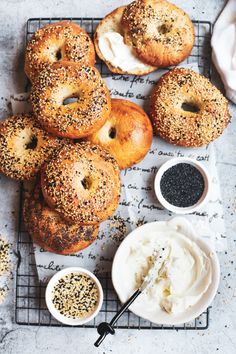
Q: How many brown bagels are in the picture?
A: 8